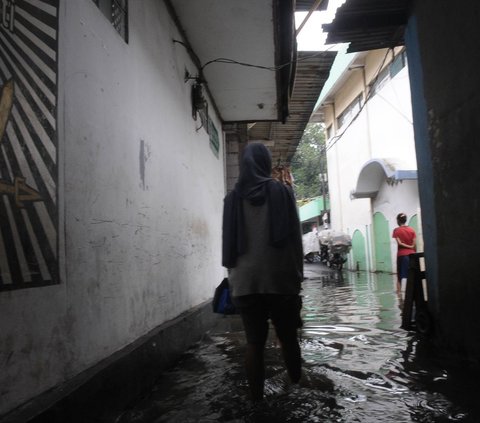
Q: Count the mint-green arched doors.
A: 3